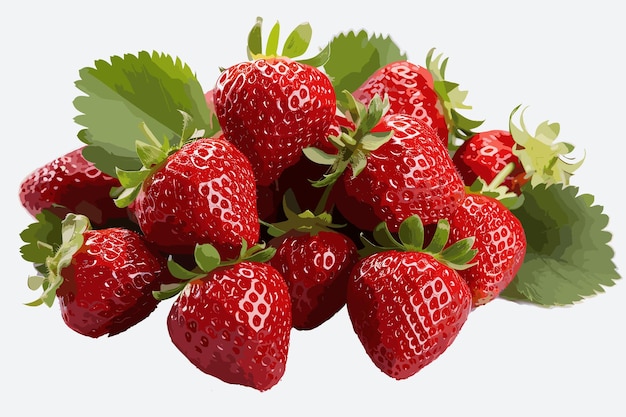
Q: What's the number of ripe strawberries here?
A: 11